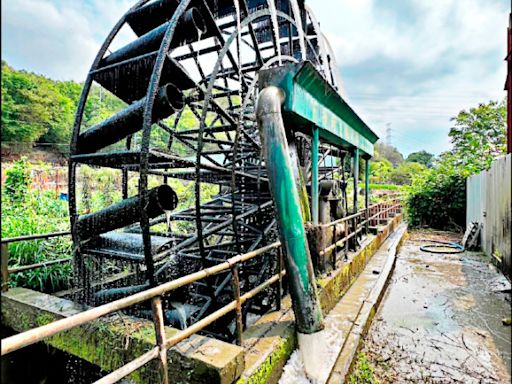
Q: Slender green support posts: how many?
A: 3